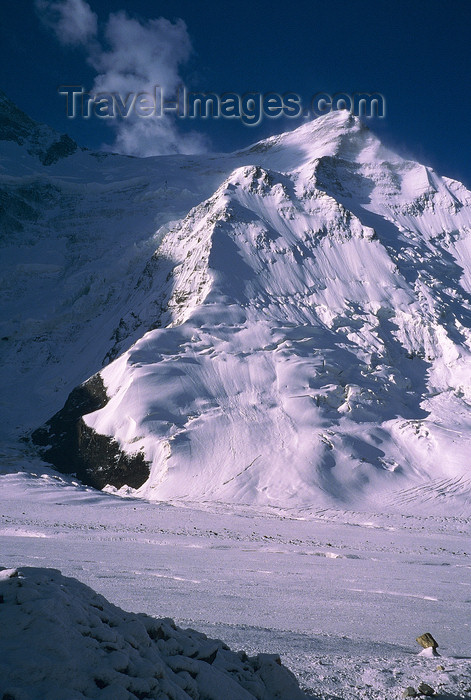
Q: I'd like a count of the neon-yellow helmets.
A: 0